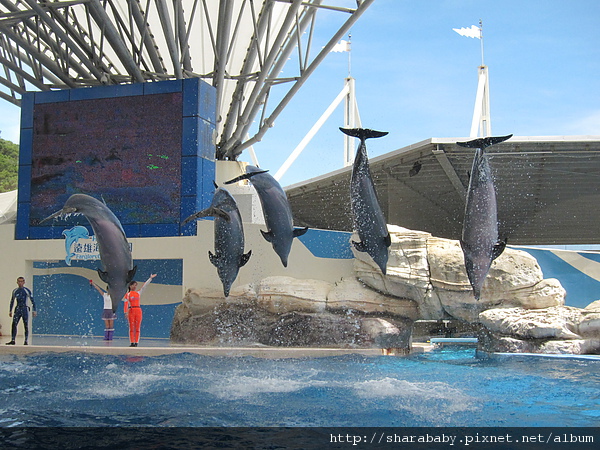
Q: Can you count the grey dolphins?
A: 5